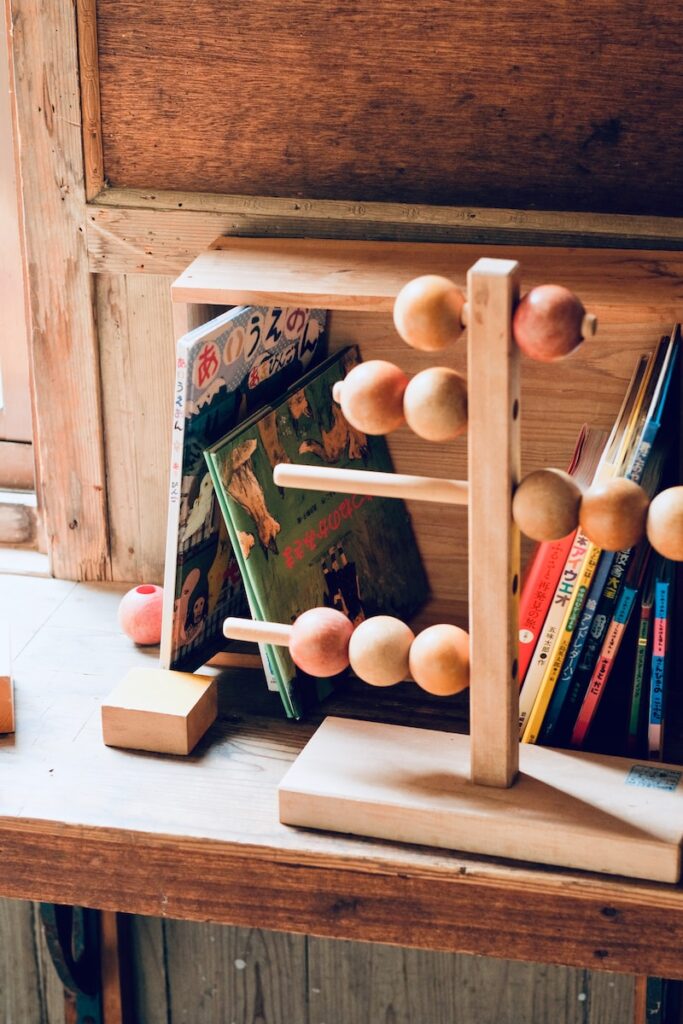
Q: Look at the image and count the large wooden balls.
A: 11